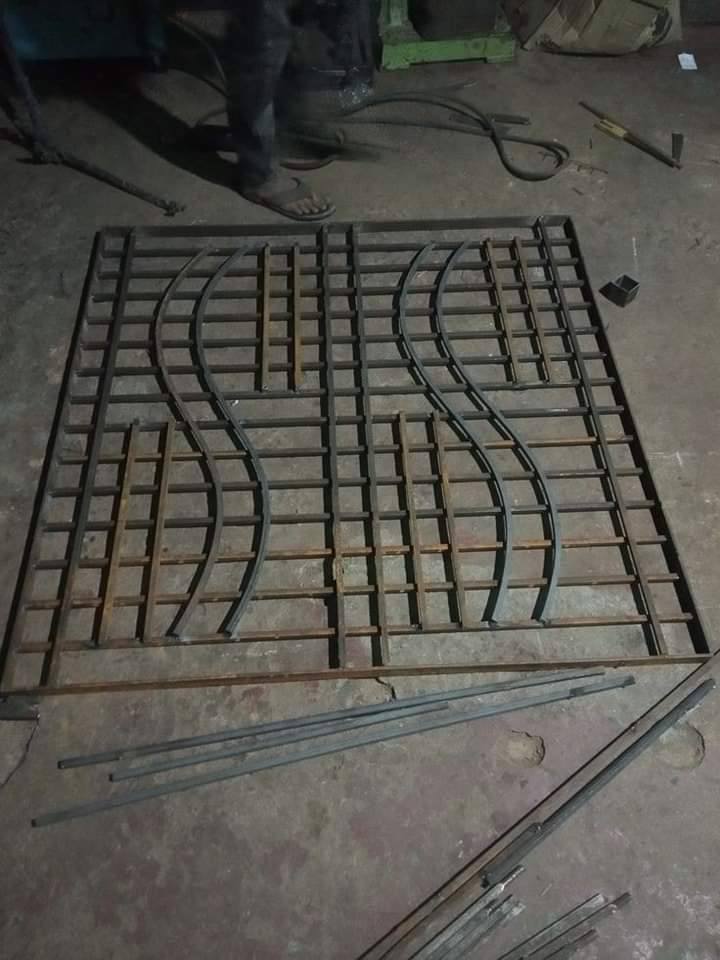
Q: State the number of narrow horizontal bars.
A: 14